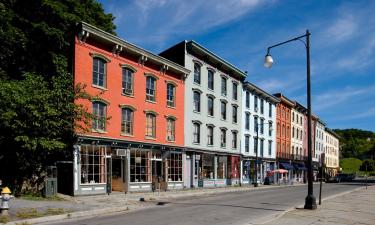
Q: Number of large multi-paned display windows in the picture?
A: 3